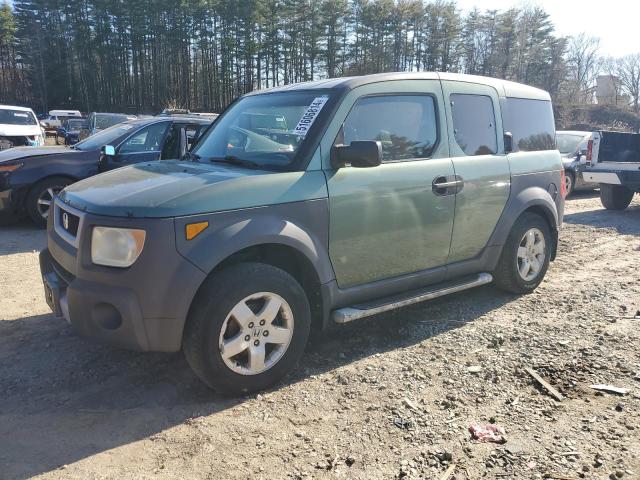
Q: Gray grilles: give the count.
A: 1